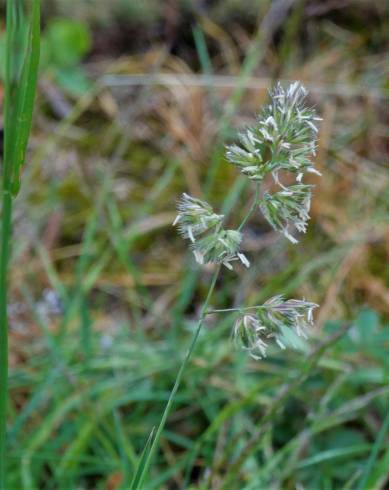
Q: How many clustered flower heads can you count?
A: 4